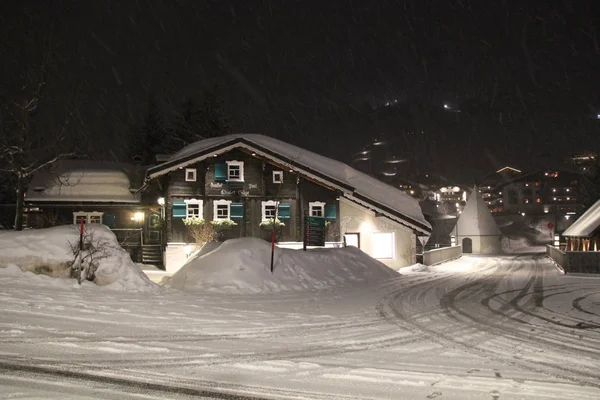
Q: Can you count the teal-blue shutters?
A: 5